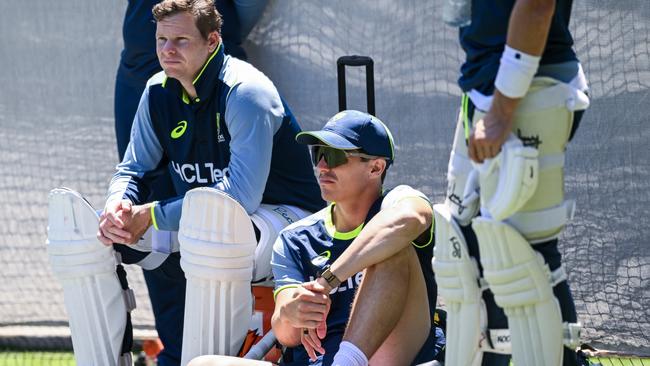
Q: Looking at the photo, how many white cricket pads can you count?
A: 4